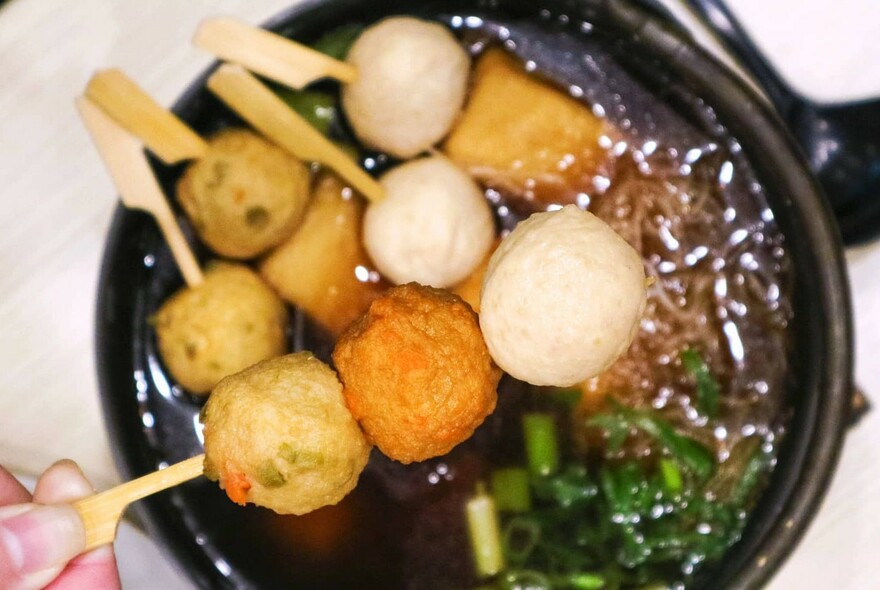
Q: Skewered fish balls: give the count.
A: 7